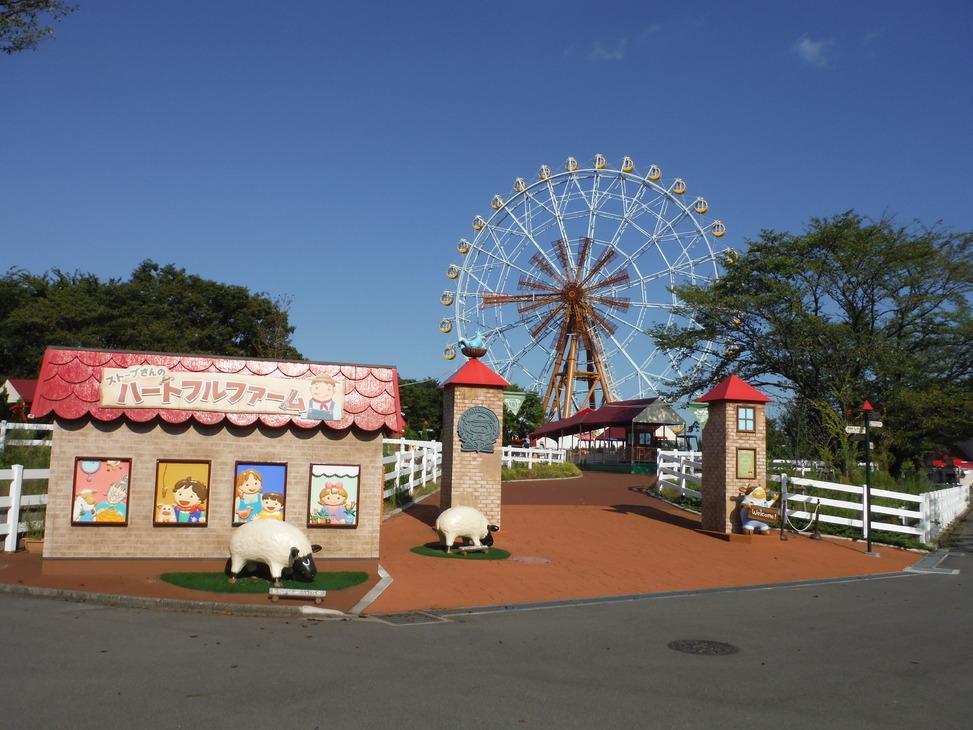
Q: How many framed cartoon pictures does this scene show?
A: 4